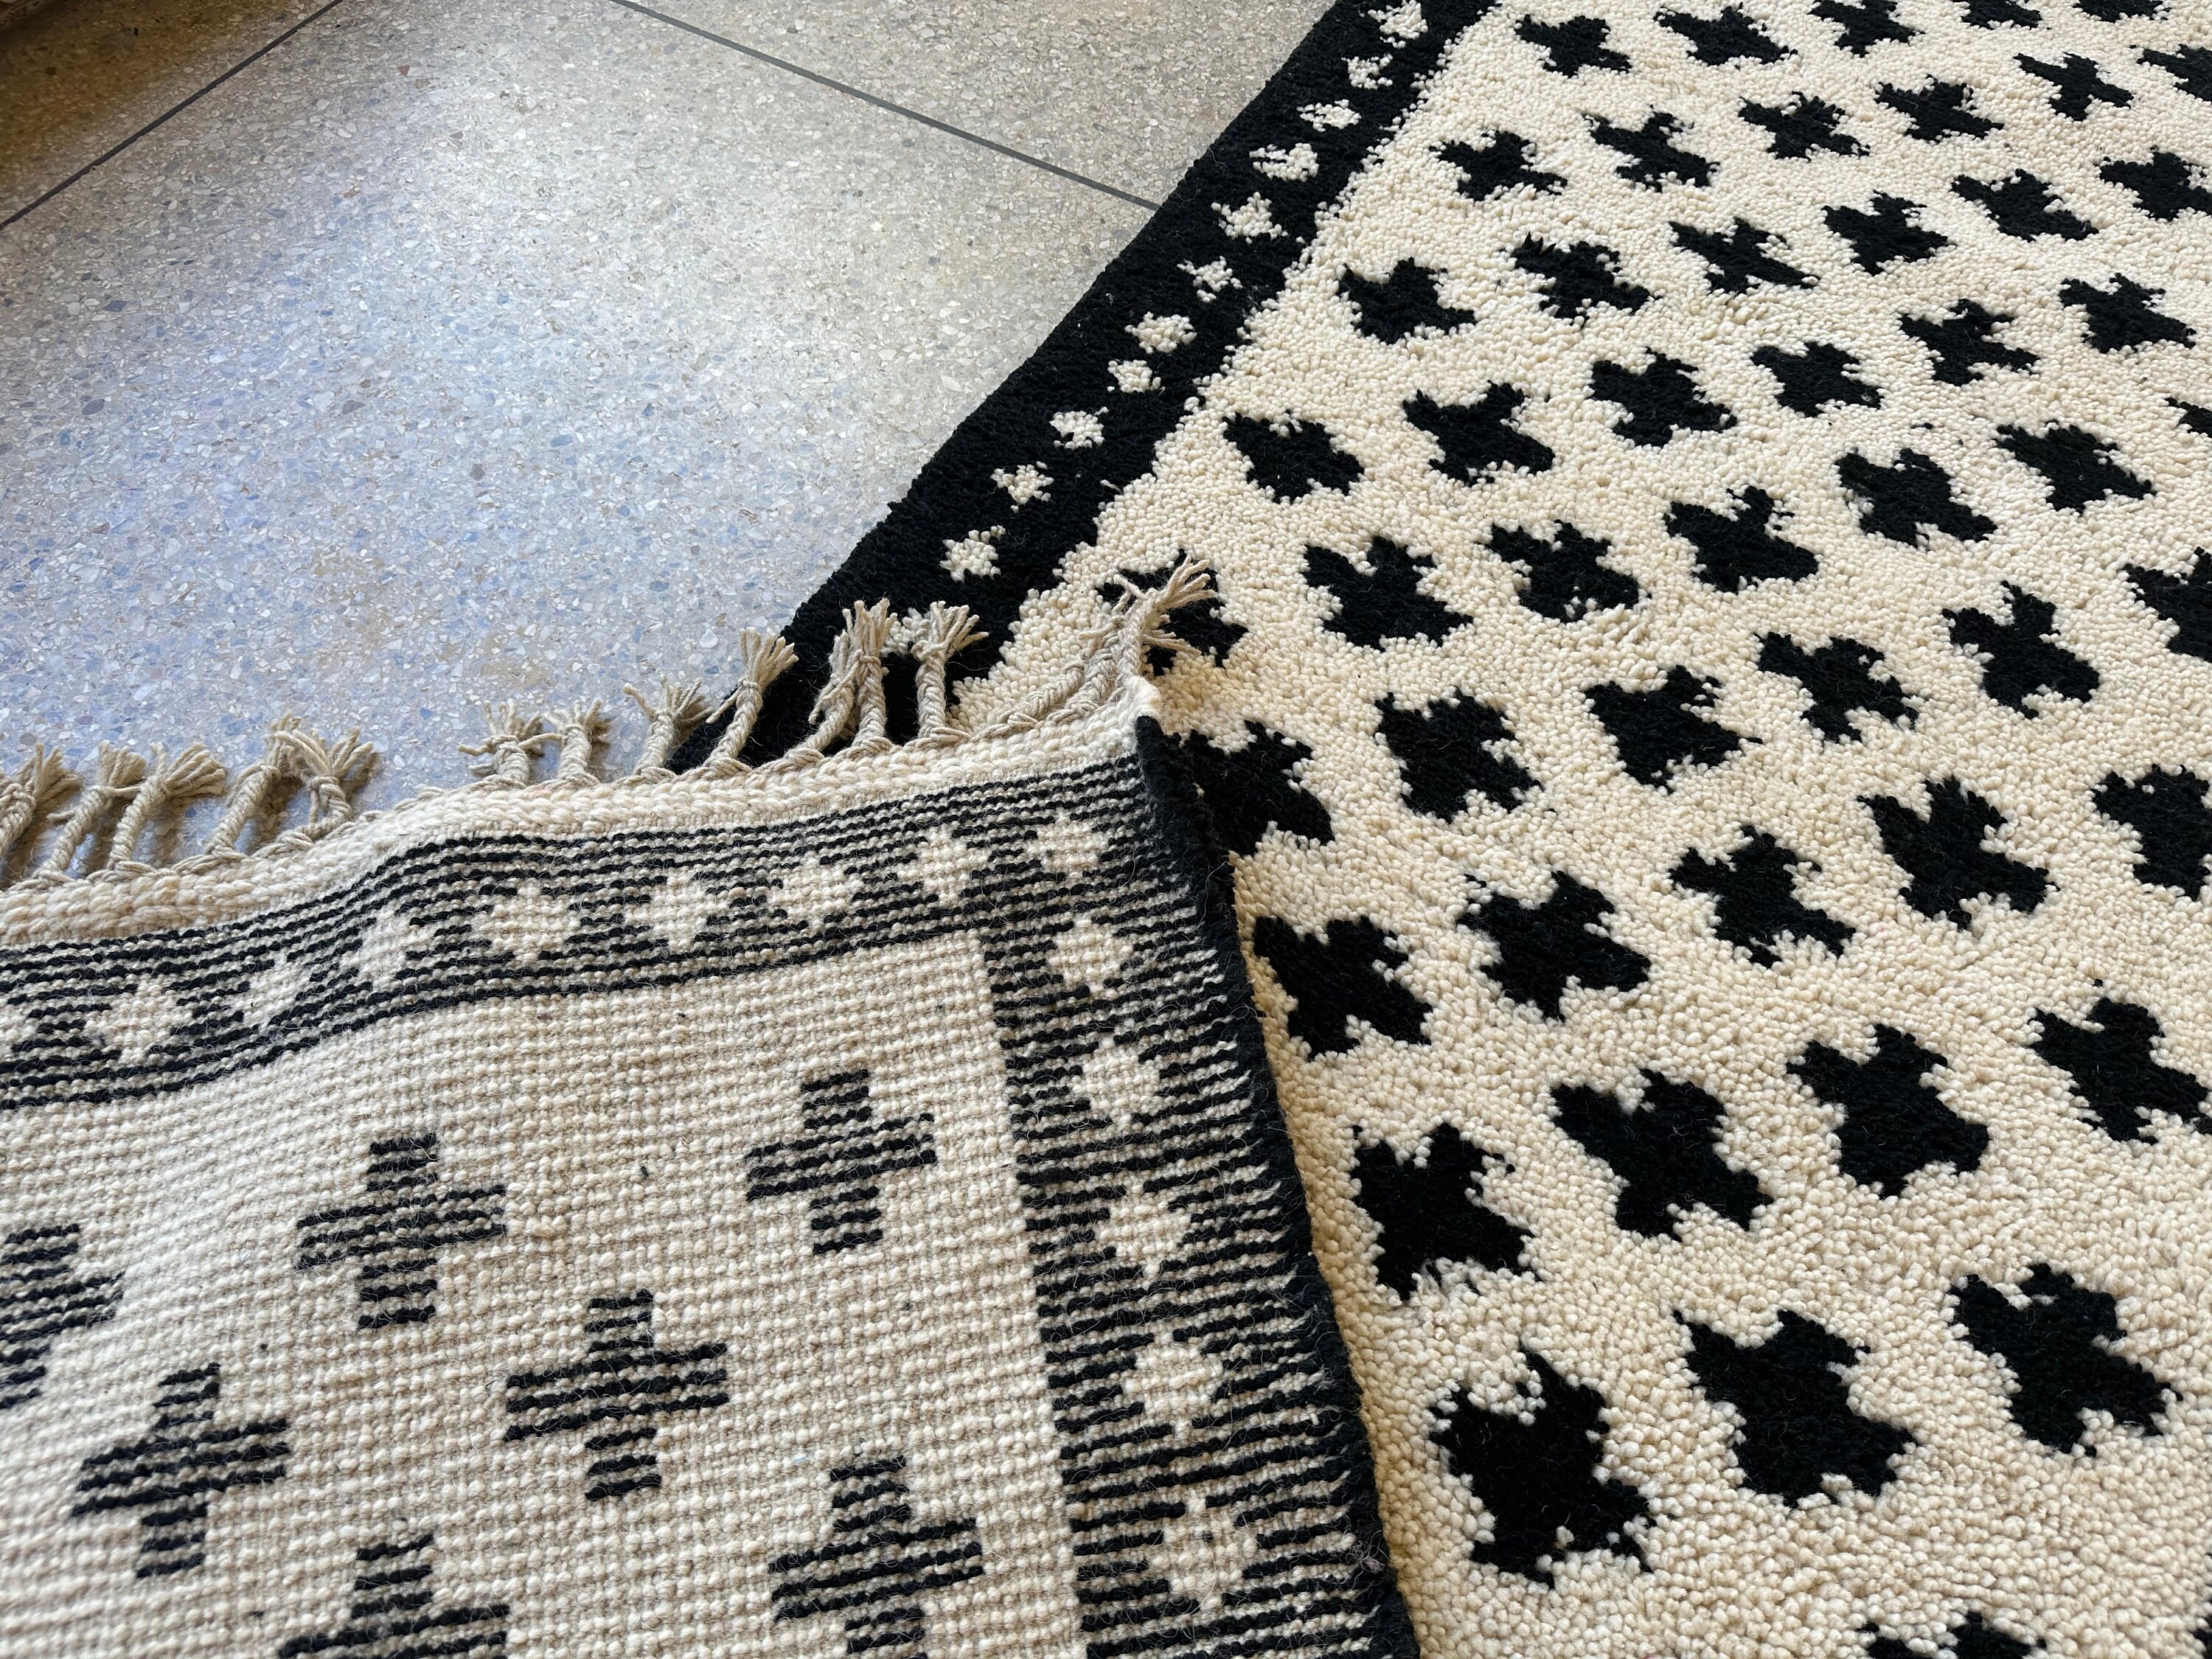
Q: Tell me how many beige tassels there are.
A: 15